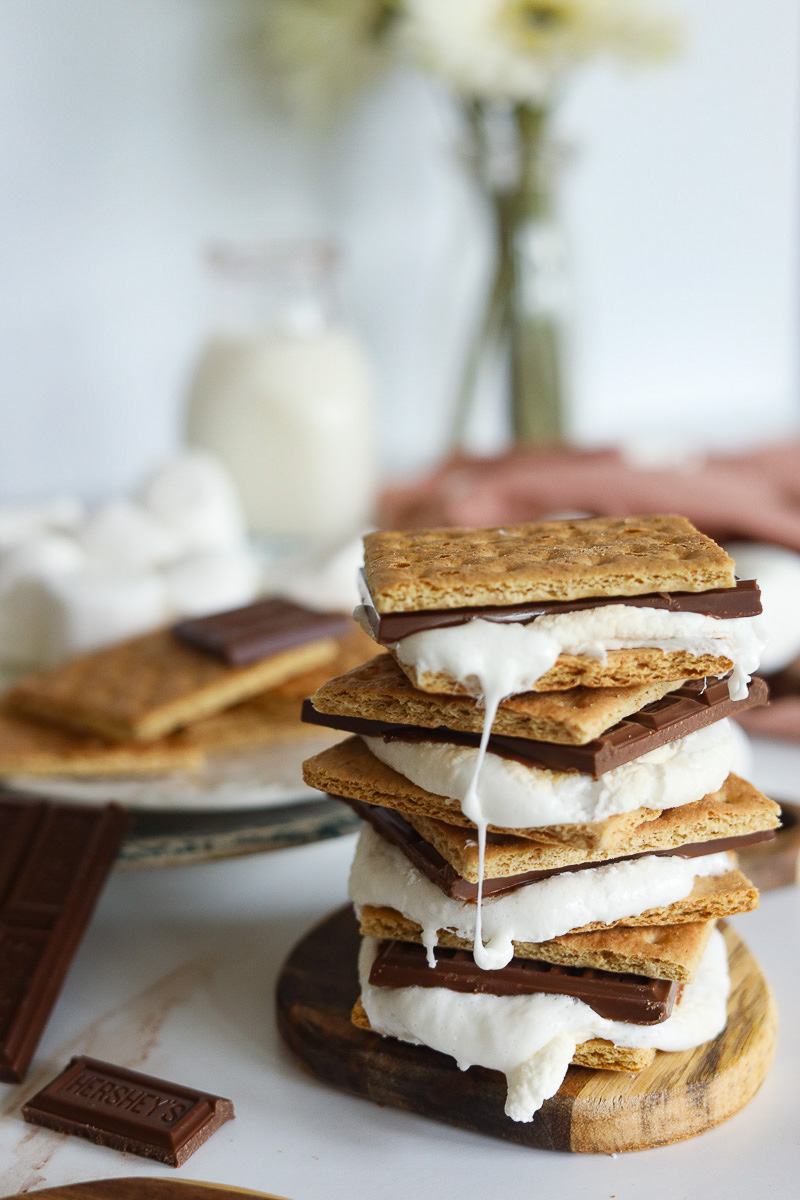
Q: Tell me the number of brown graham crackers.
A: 11